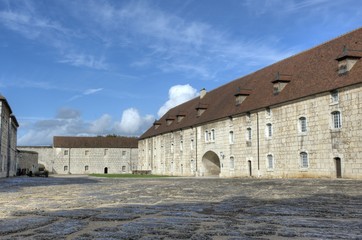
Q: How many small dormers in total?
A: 7